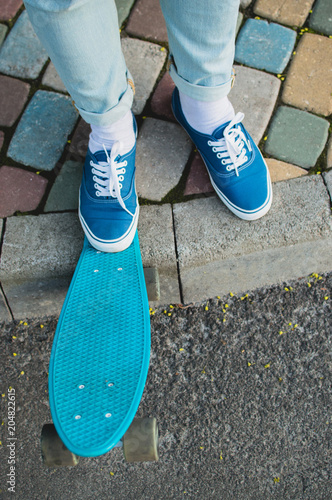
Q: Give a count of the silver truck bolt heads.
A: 7